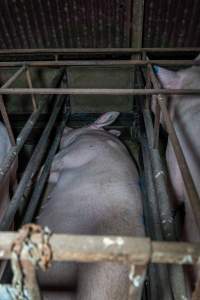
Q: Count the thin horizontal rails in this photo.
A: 3